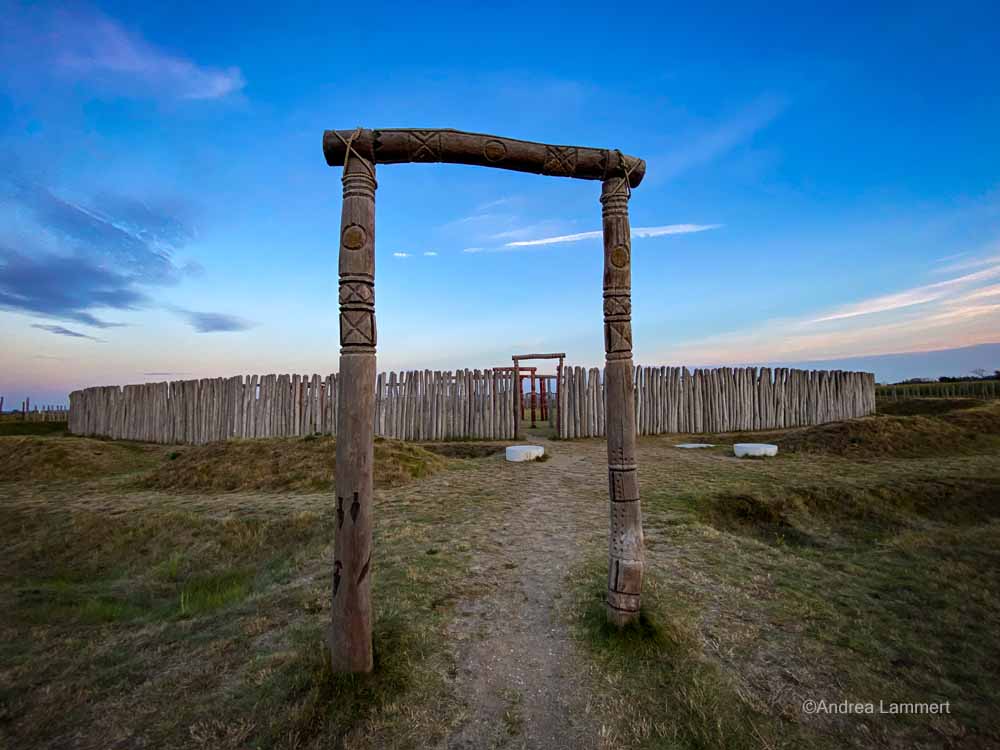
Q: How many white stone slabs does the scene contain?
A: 3